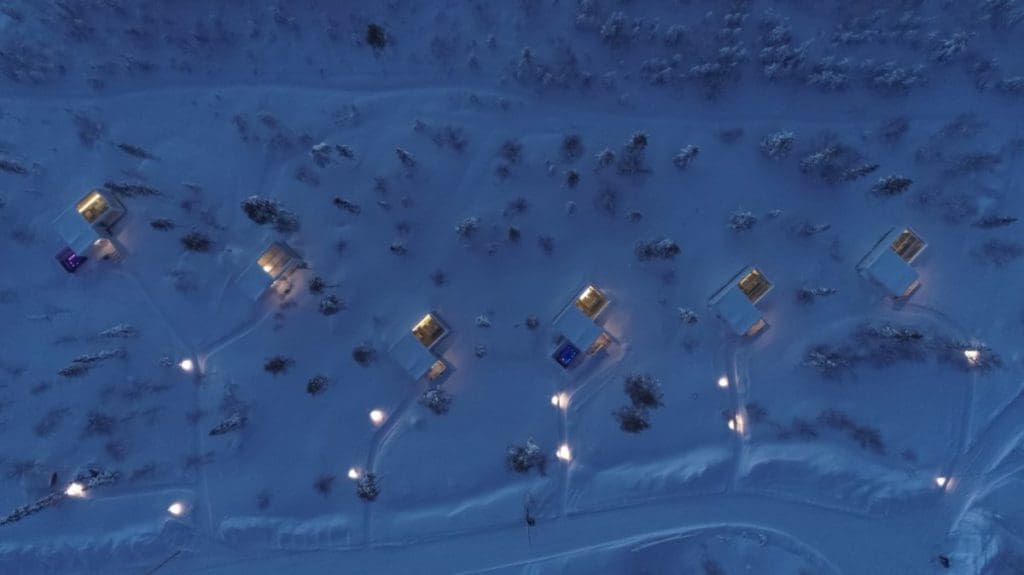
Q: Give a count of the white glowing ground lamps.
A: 11